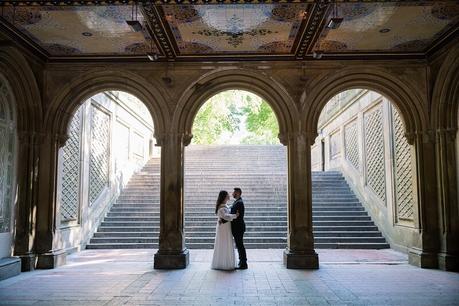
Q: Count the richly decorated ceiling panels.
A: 3